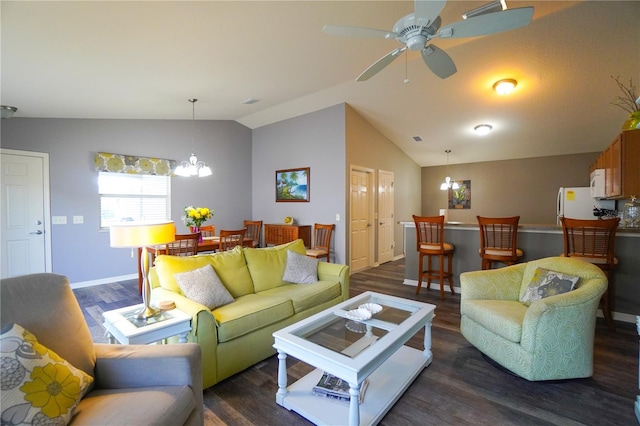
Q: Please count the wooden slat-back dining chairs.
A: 5